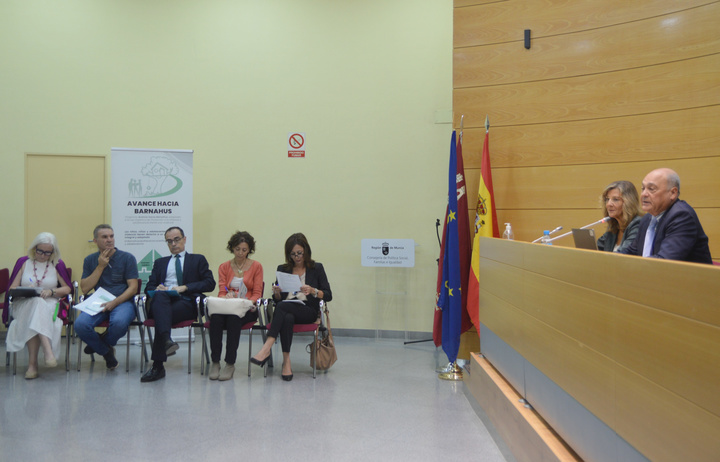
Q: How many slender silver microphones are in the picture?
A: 2